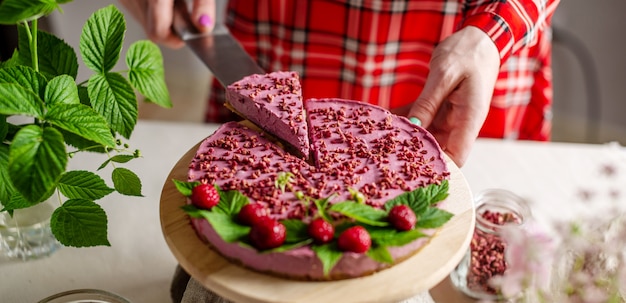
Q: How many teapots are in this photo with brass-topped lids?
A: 0